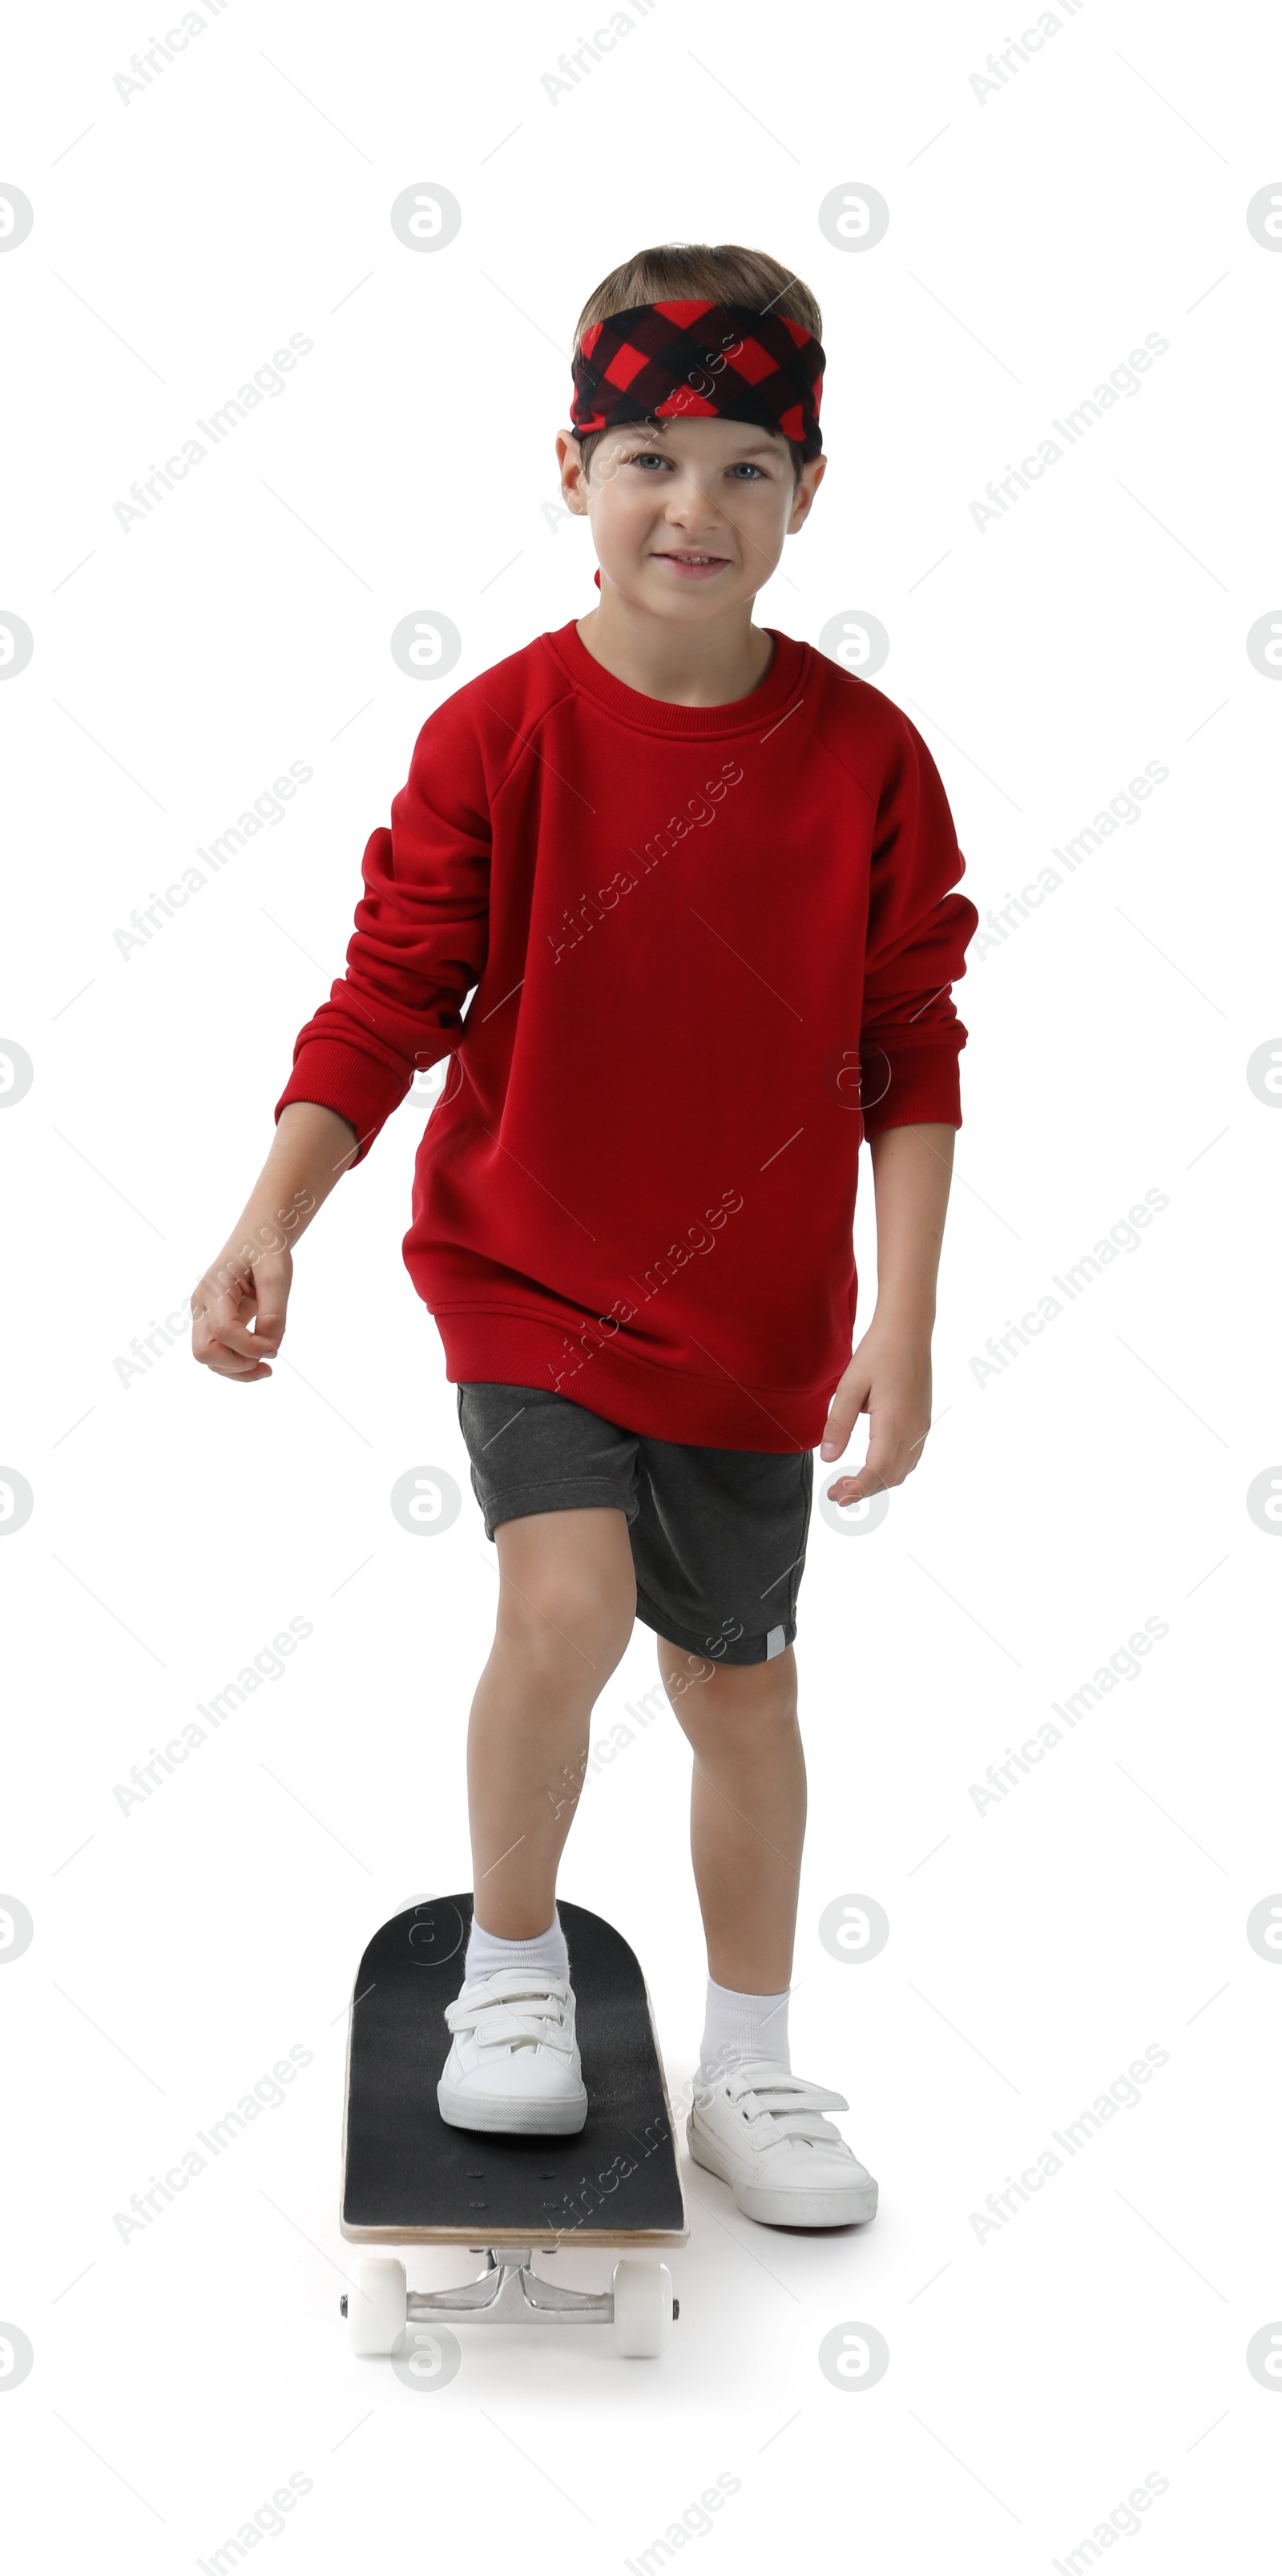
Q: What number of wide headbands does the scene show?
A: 1